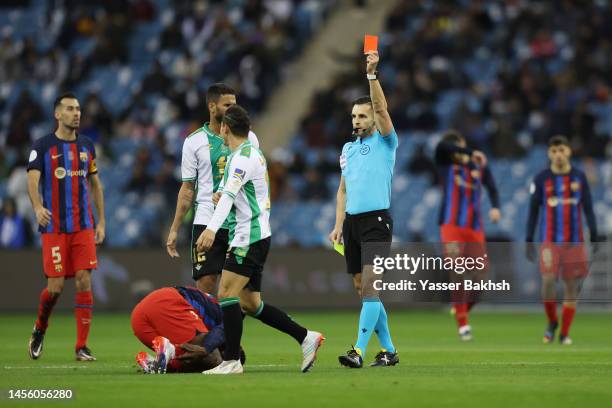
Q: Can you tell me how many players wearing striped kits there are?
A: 6